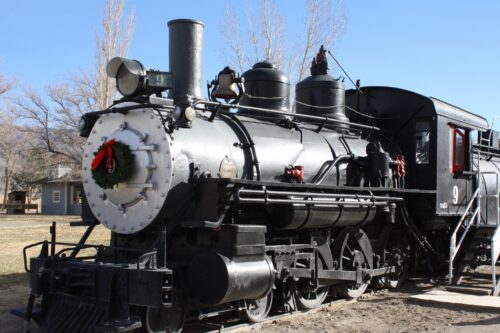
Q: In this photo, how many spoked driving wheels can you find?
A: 3